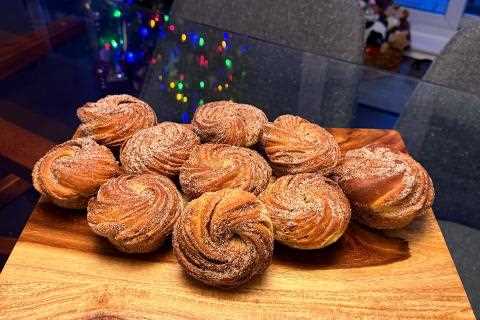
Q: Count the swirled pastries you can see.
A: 10